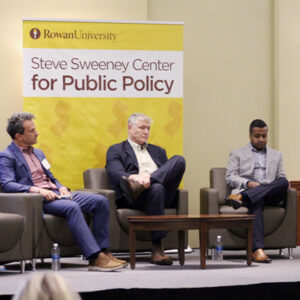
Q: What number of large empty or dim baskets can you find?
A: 0